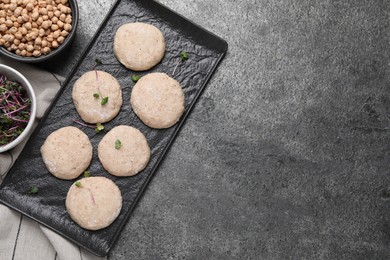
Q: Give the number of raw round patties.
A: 6